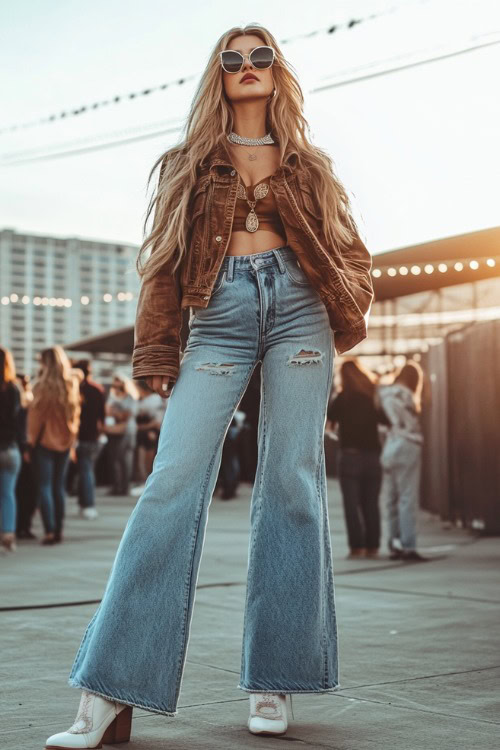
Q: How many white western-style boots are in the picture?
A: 2